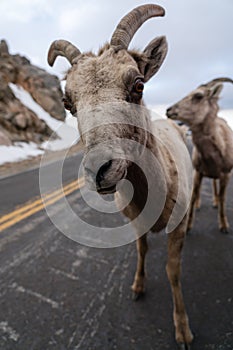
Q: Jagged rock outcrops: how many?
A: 1